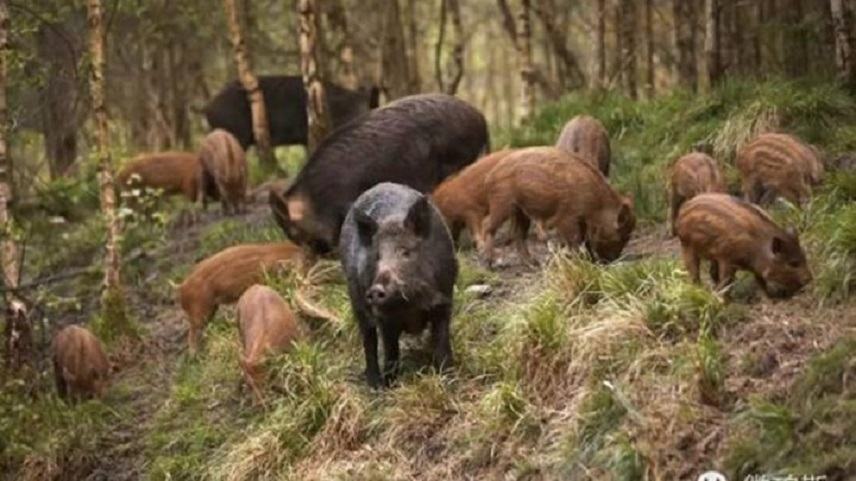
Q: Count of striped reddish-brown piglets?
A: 11